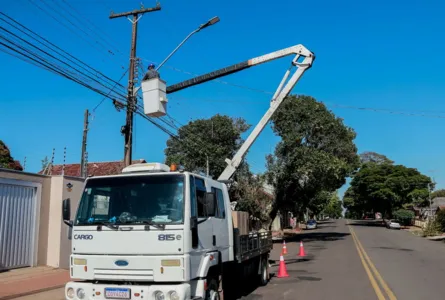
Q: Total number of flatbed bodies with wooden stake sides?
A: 1